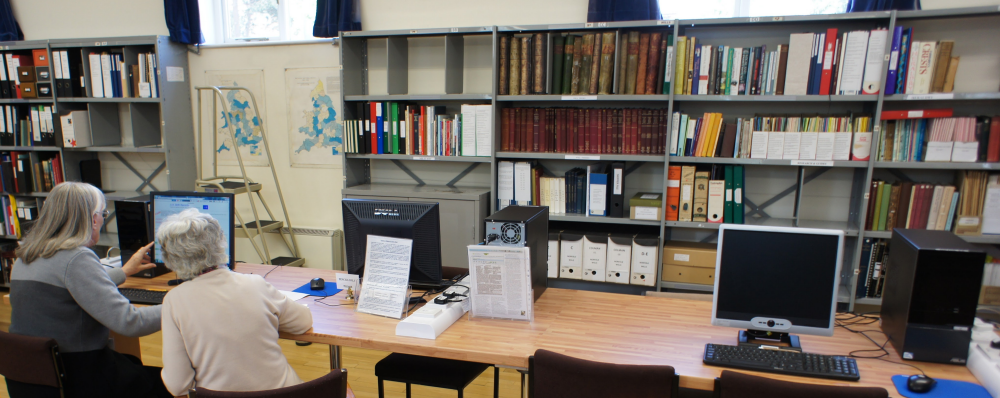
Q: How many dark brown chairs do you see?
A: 4